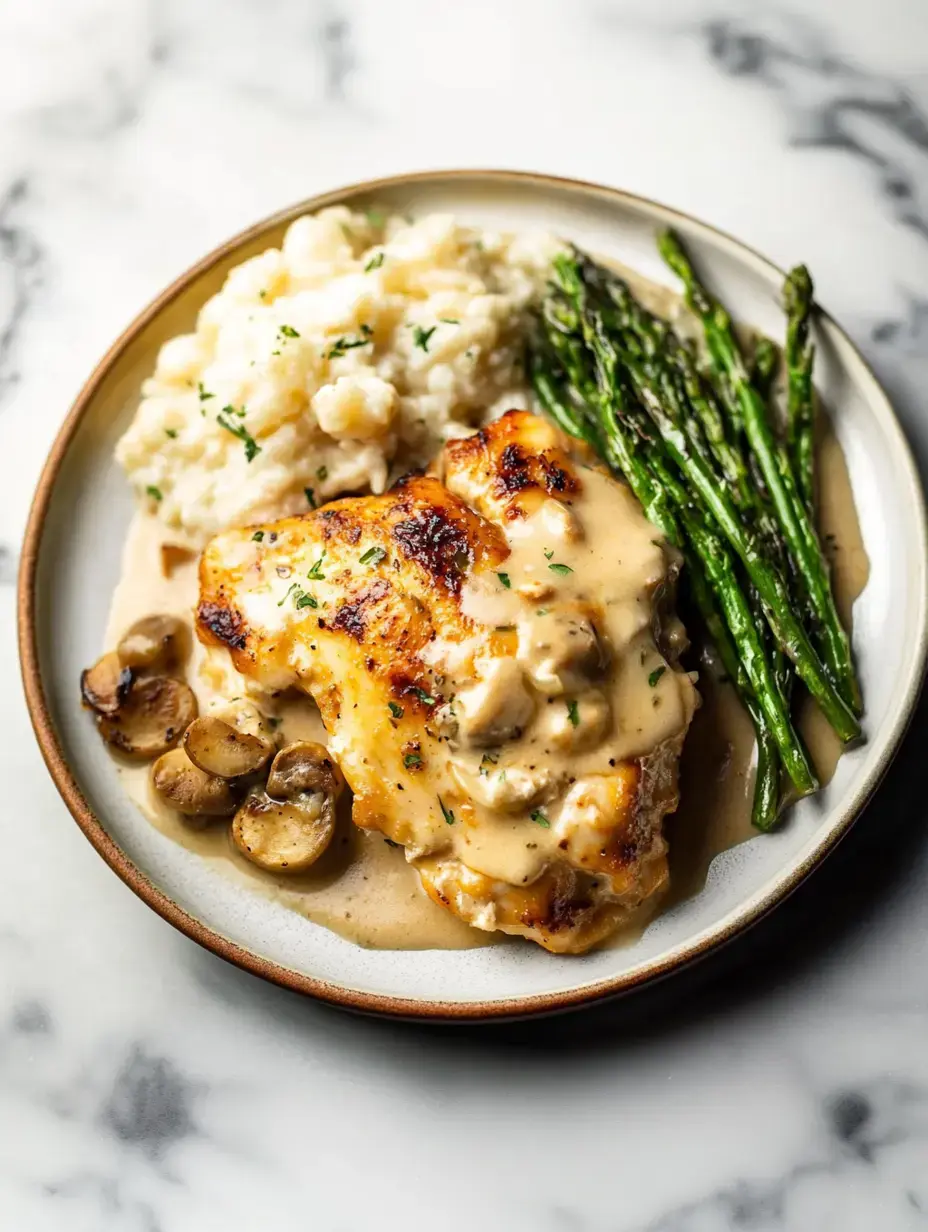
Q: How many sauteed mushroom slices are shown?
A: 7